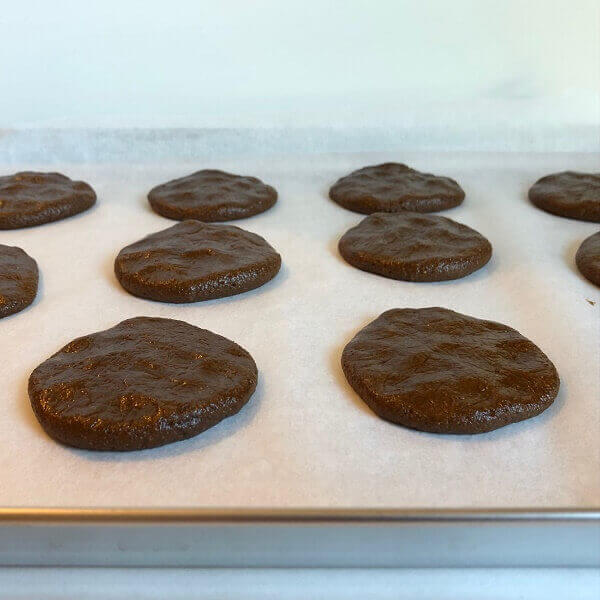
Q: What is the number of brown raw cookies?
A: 10